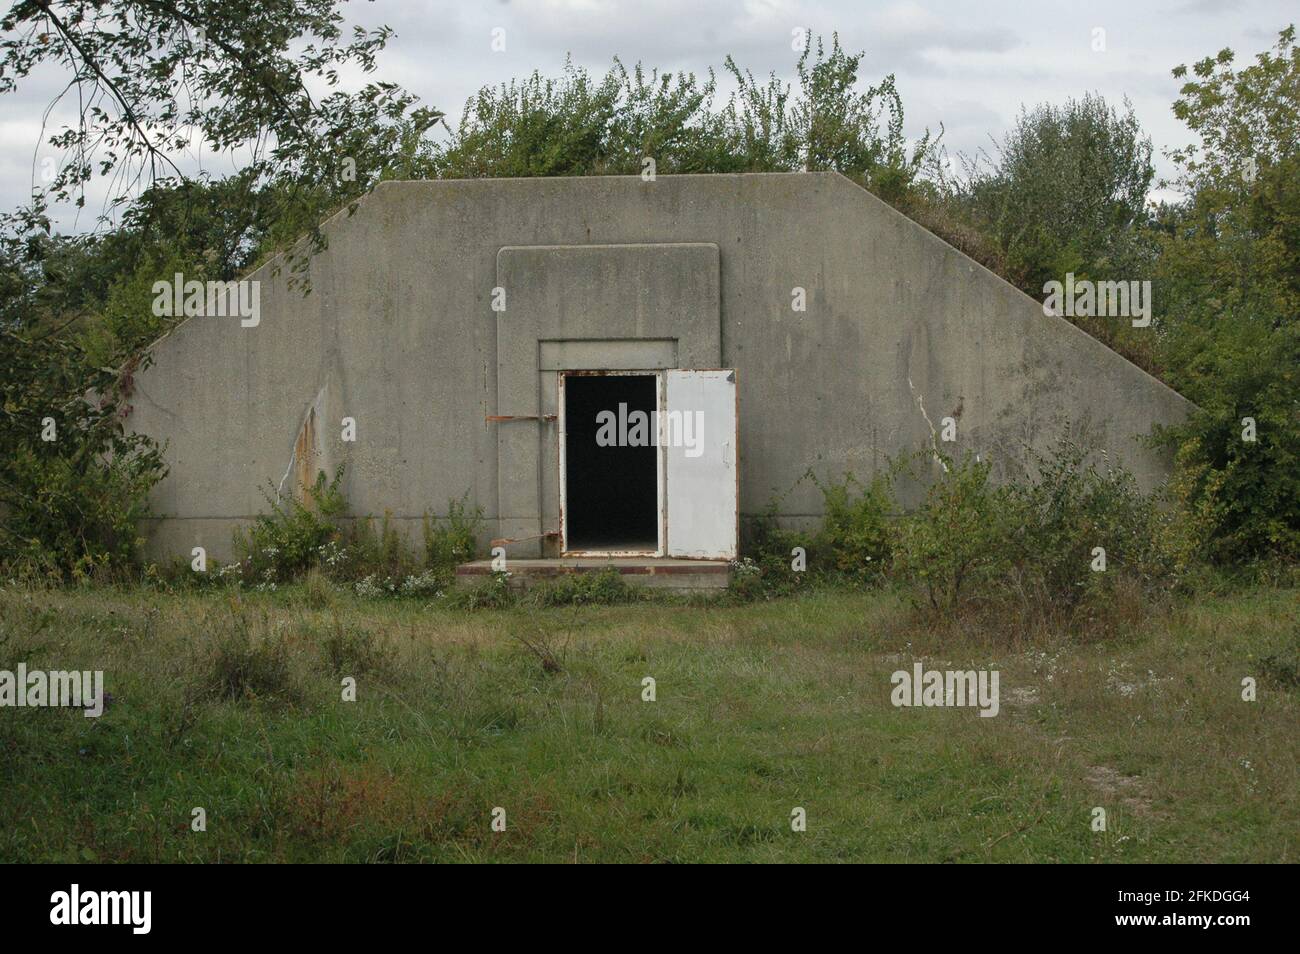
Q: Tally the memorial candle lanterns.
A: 0